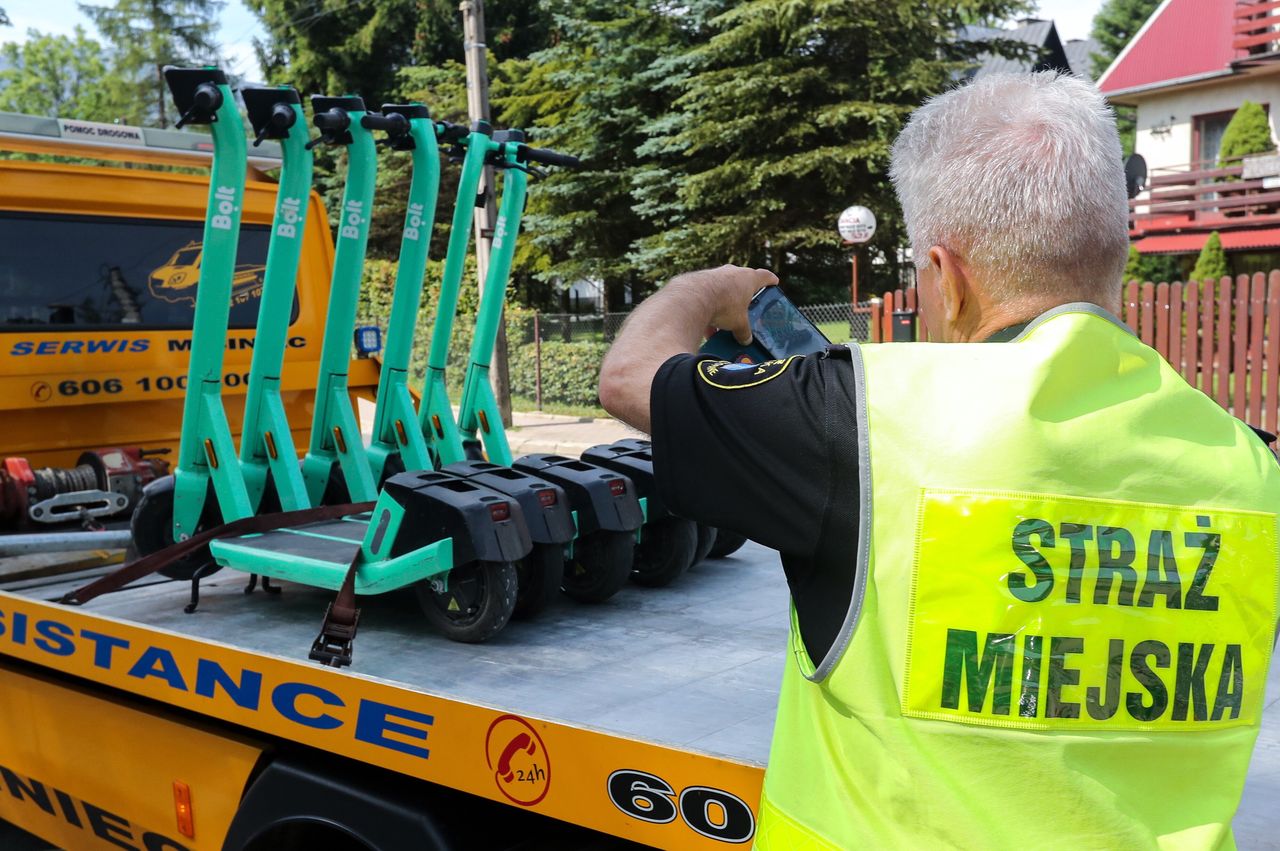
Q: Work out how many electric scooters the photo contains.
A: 6